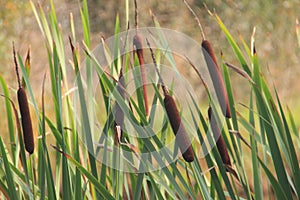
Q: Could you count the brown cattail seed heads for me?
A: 6